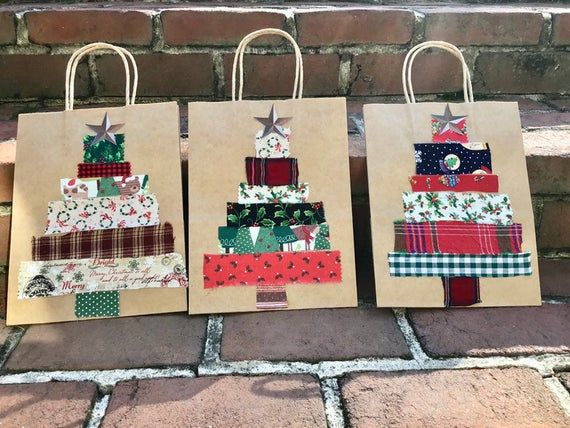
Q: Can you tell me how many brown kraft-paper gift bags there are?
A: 3